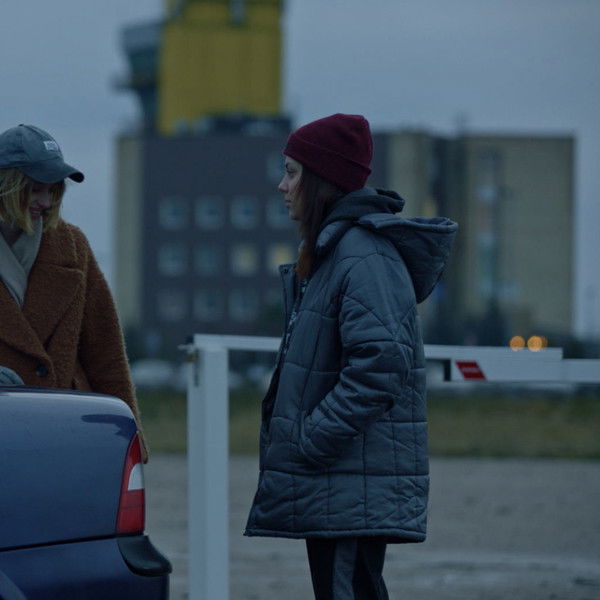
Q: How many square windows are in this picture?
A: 13